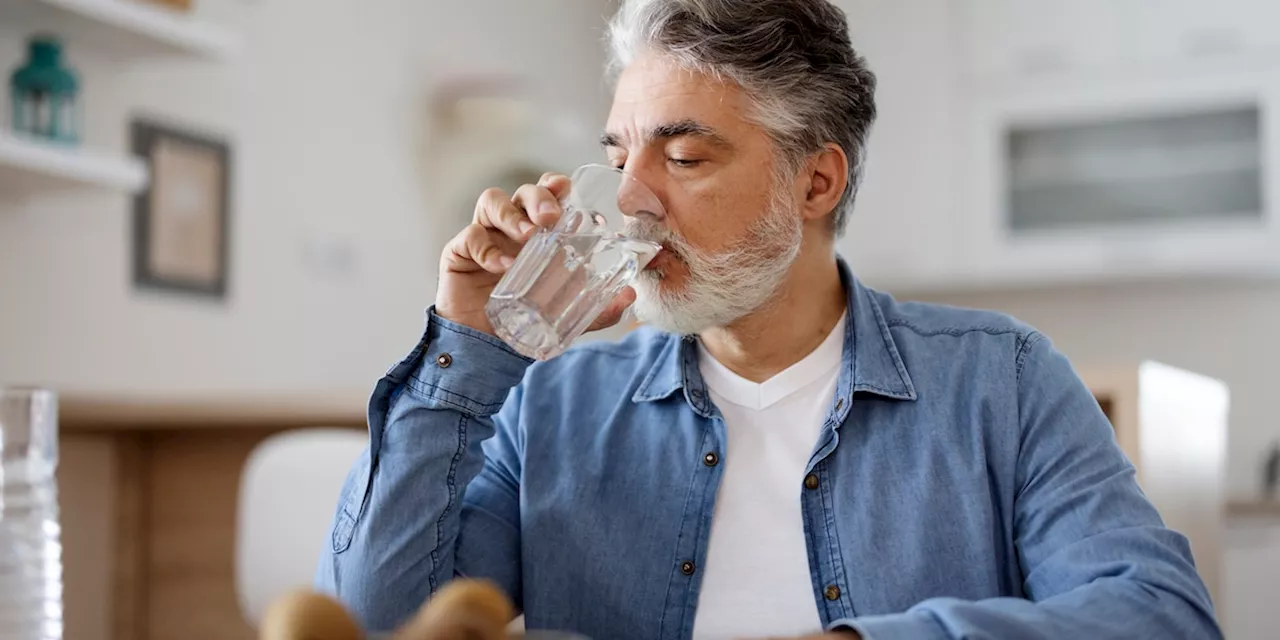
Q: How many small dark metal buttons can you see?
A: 5